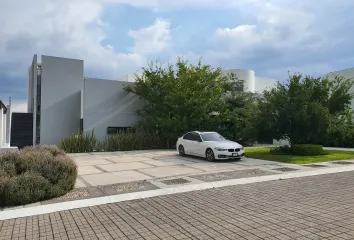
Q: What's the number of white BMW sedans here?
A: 1